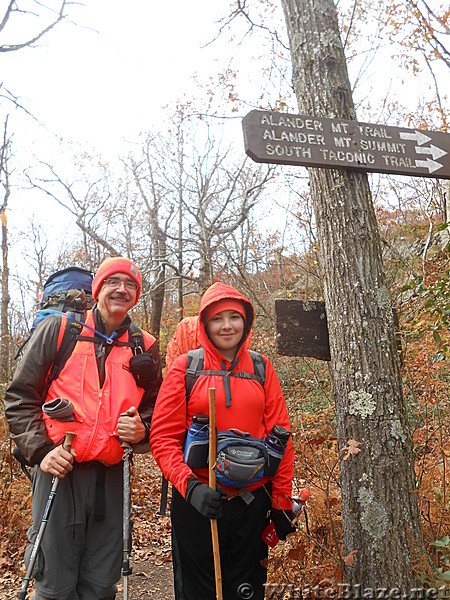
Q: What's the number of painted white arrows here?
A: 3